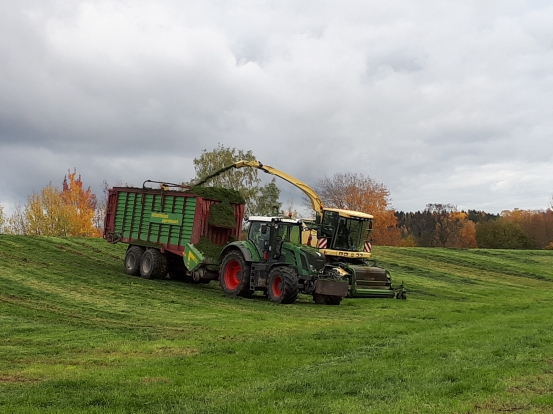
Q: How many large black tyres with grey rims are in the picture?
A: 2